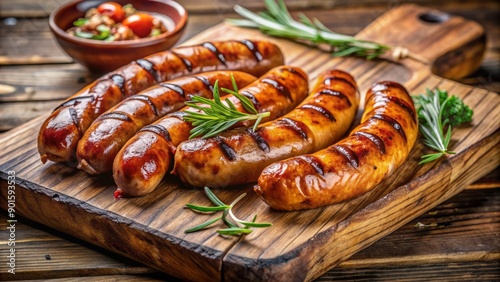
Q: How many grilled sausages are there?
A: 5